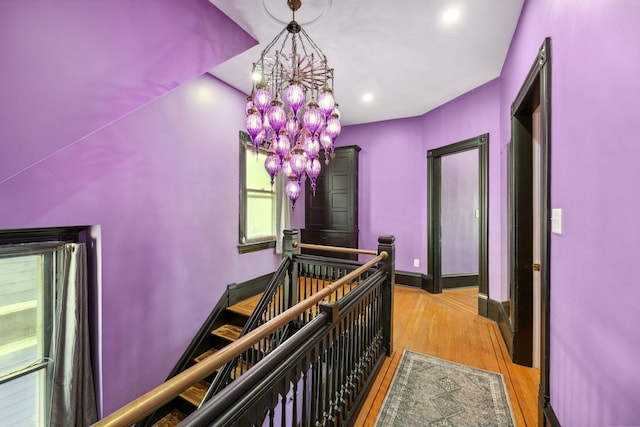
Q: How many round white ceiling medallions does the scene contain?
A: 1